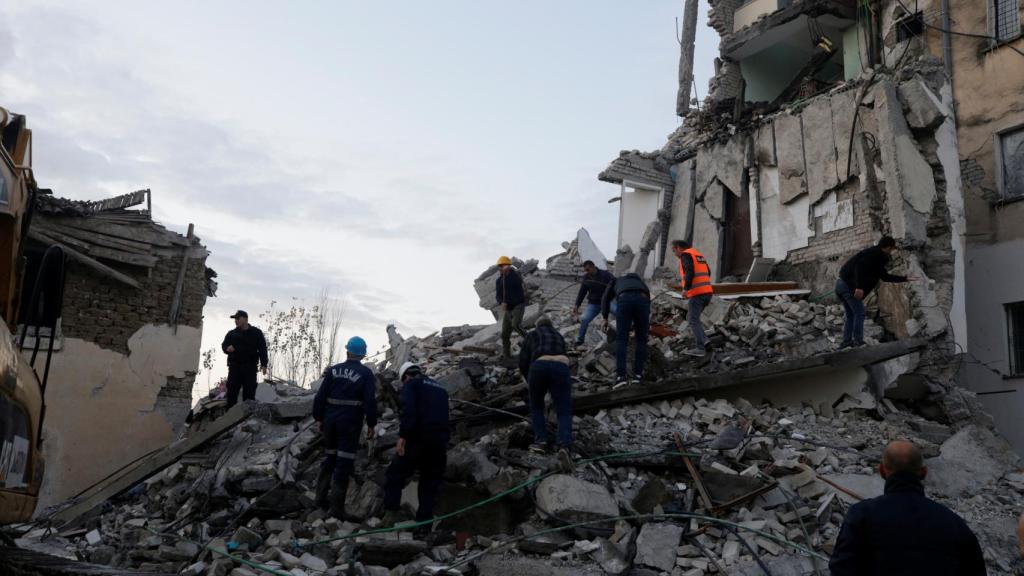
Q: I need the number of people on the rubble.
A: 9